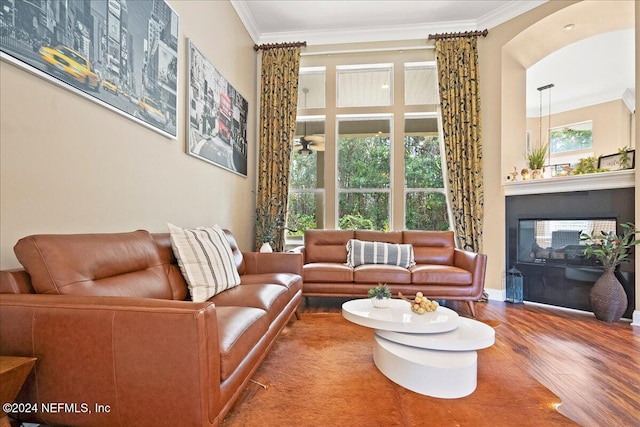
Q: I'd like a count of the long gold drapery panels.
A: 2